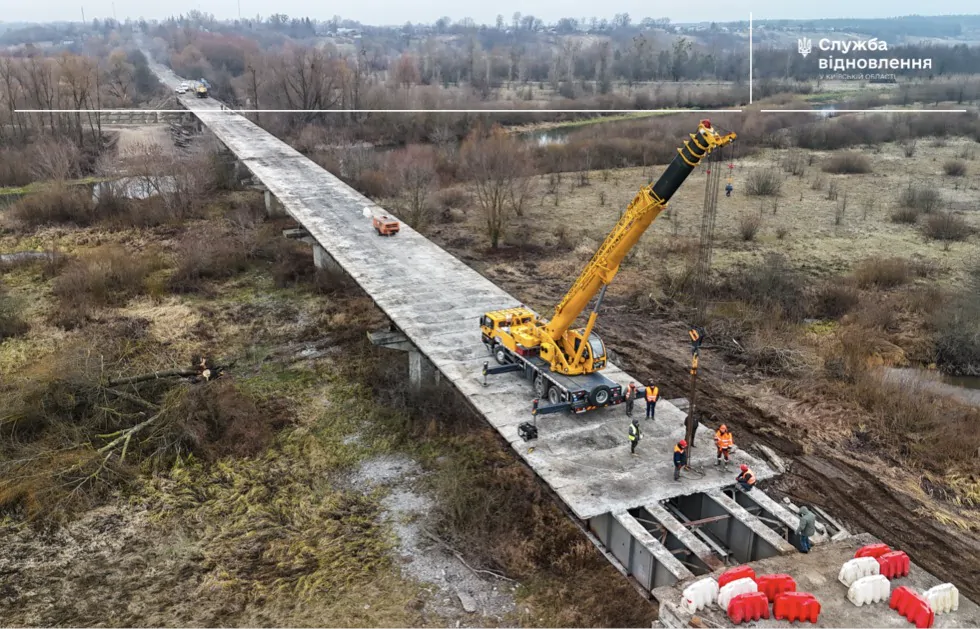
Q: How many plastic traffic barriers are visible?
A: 12